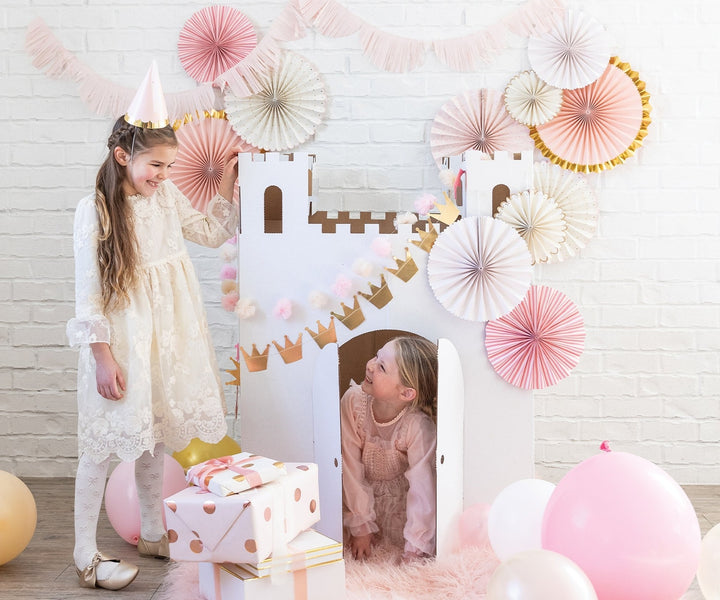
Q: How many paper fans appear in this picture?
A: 11